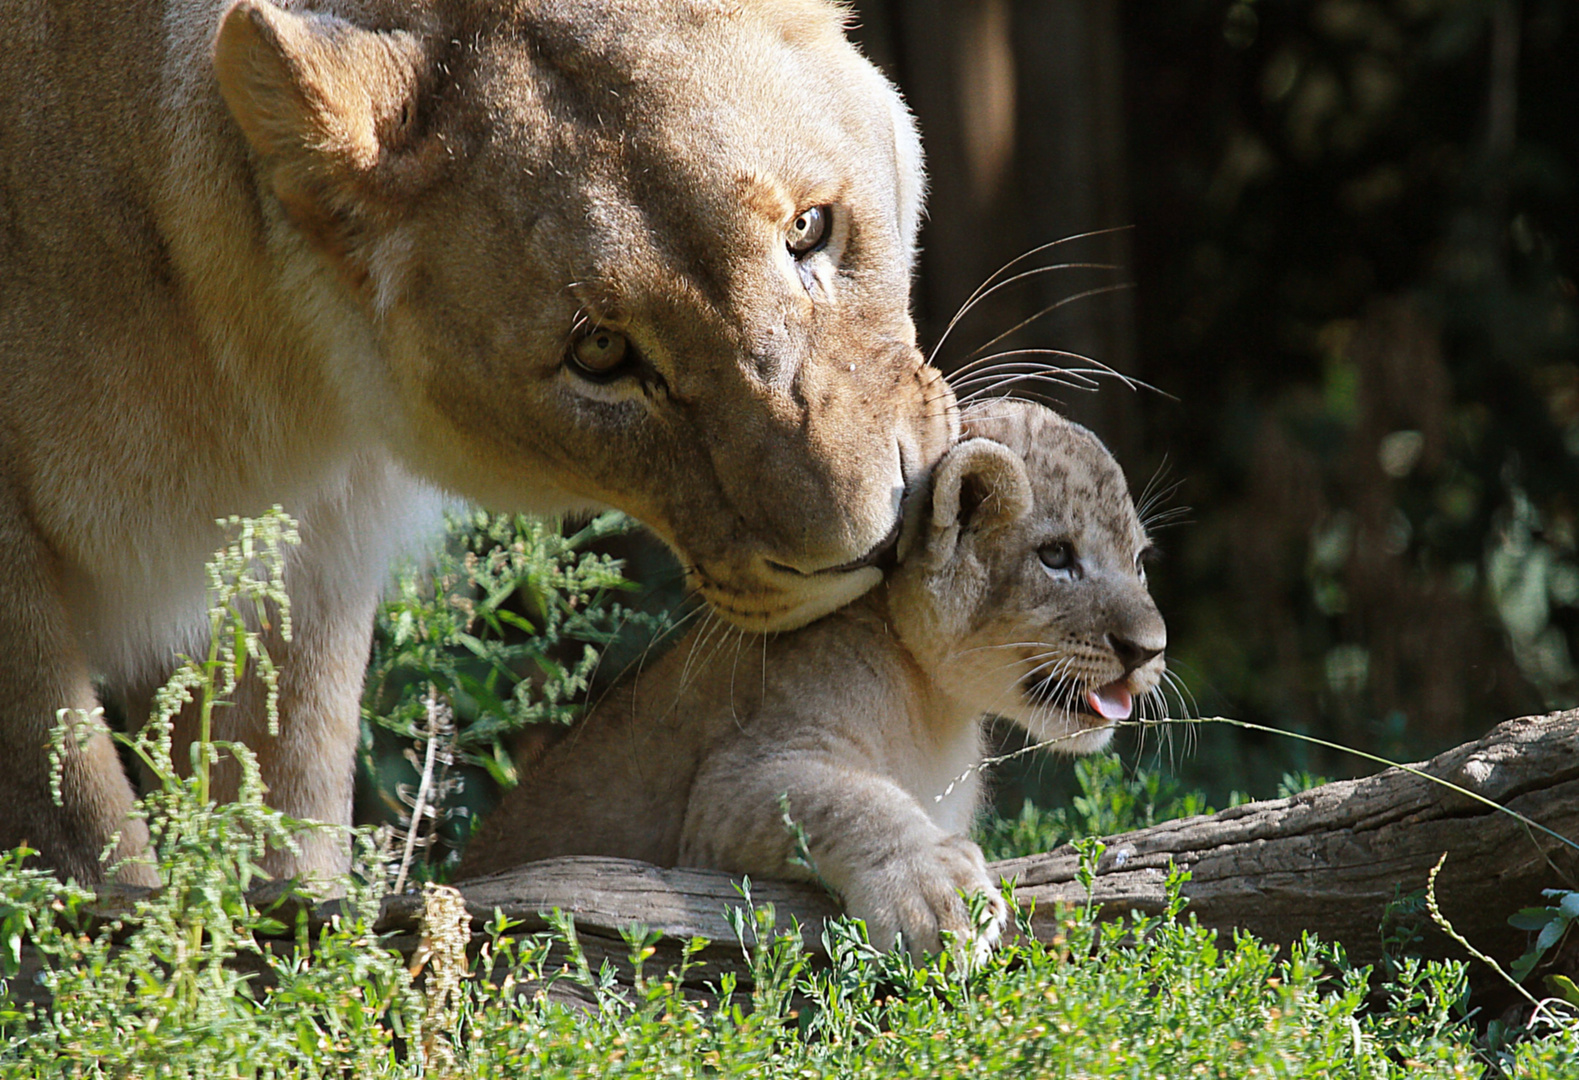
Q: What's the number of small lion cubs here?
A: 1